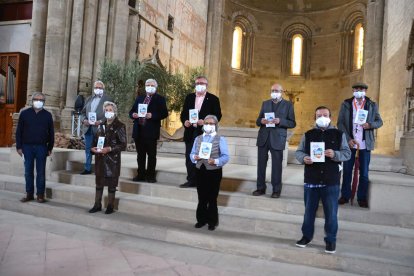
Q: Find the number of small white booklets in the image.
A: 8